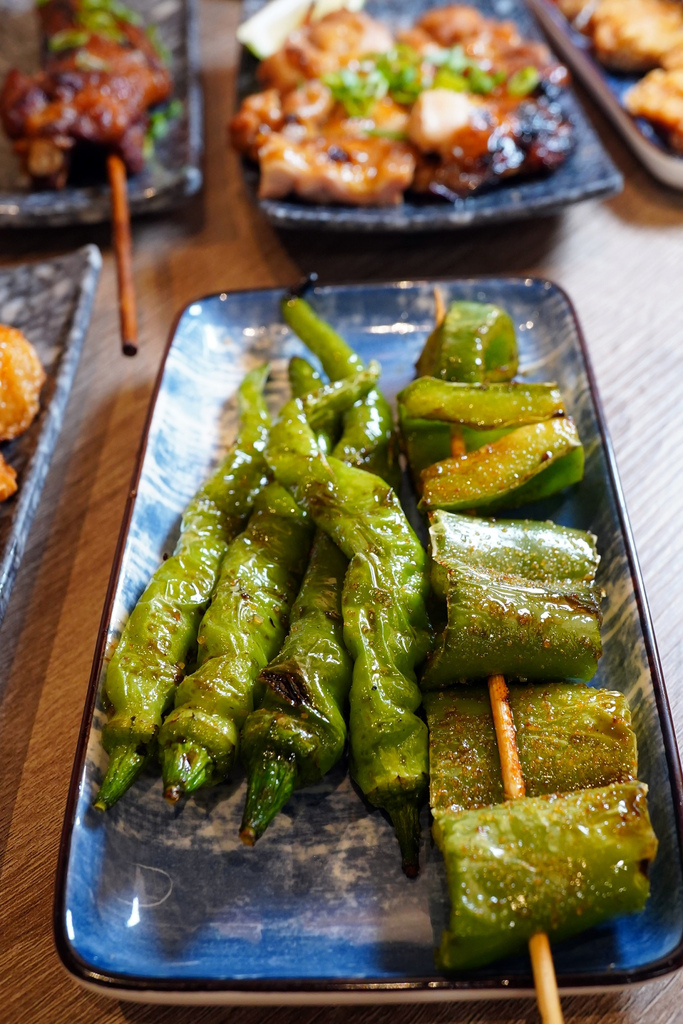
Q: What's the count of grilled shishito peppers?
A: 4